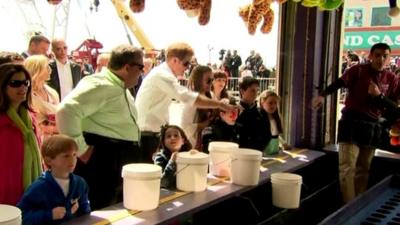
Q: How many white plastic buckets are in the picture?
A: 6